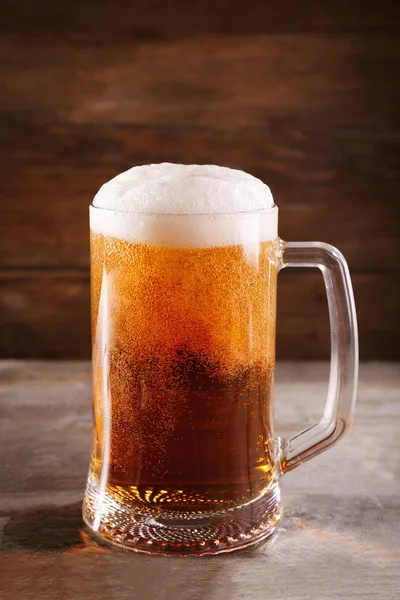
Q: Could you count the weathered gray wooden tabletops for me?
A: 1